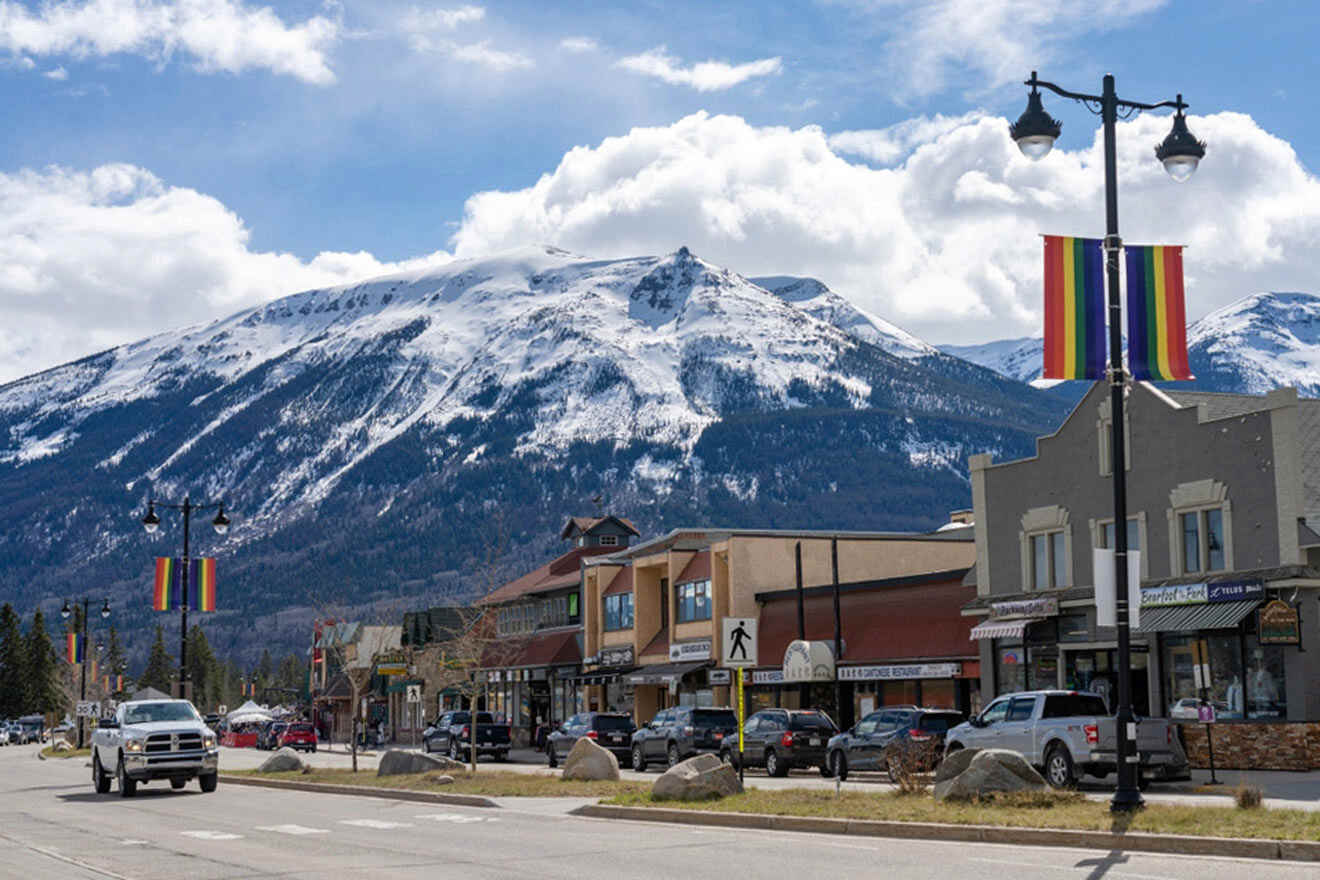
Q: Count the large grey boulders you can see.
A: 5